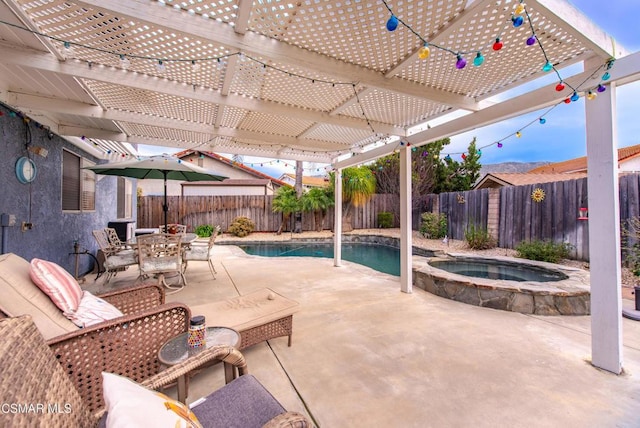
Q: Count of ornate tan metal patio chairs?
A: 5